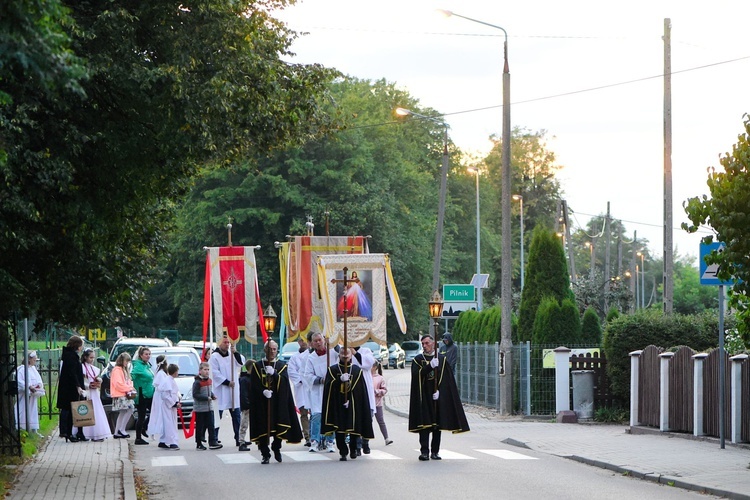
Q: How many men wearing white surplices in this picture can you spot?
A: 5